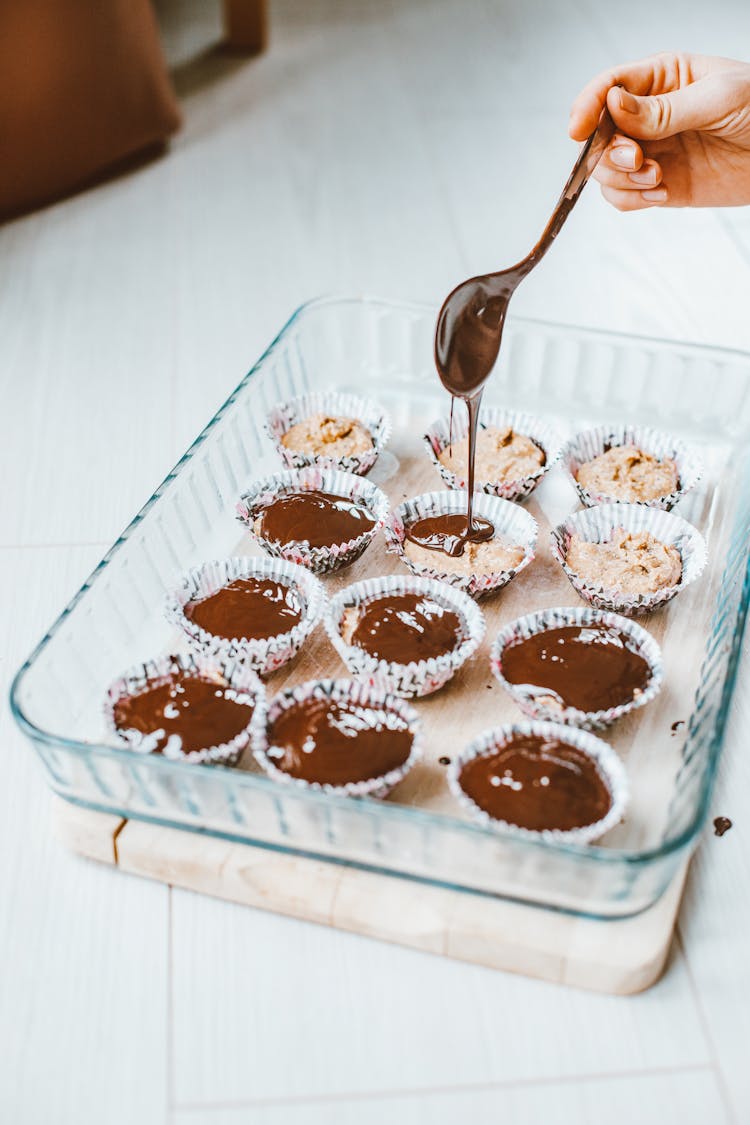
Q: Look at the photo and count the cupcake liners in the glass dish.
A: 12